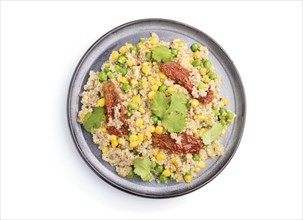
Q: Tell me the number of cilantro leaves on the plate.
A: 5